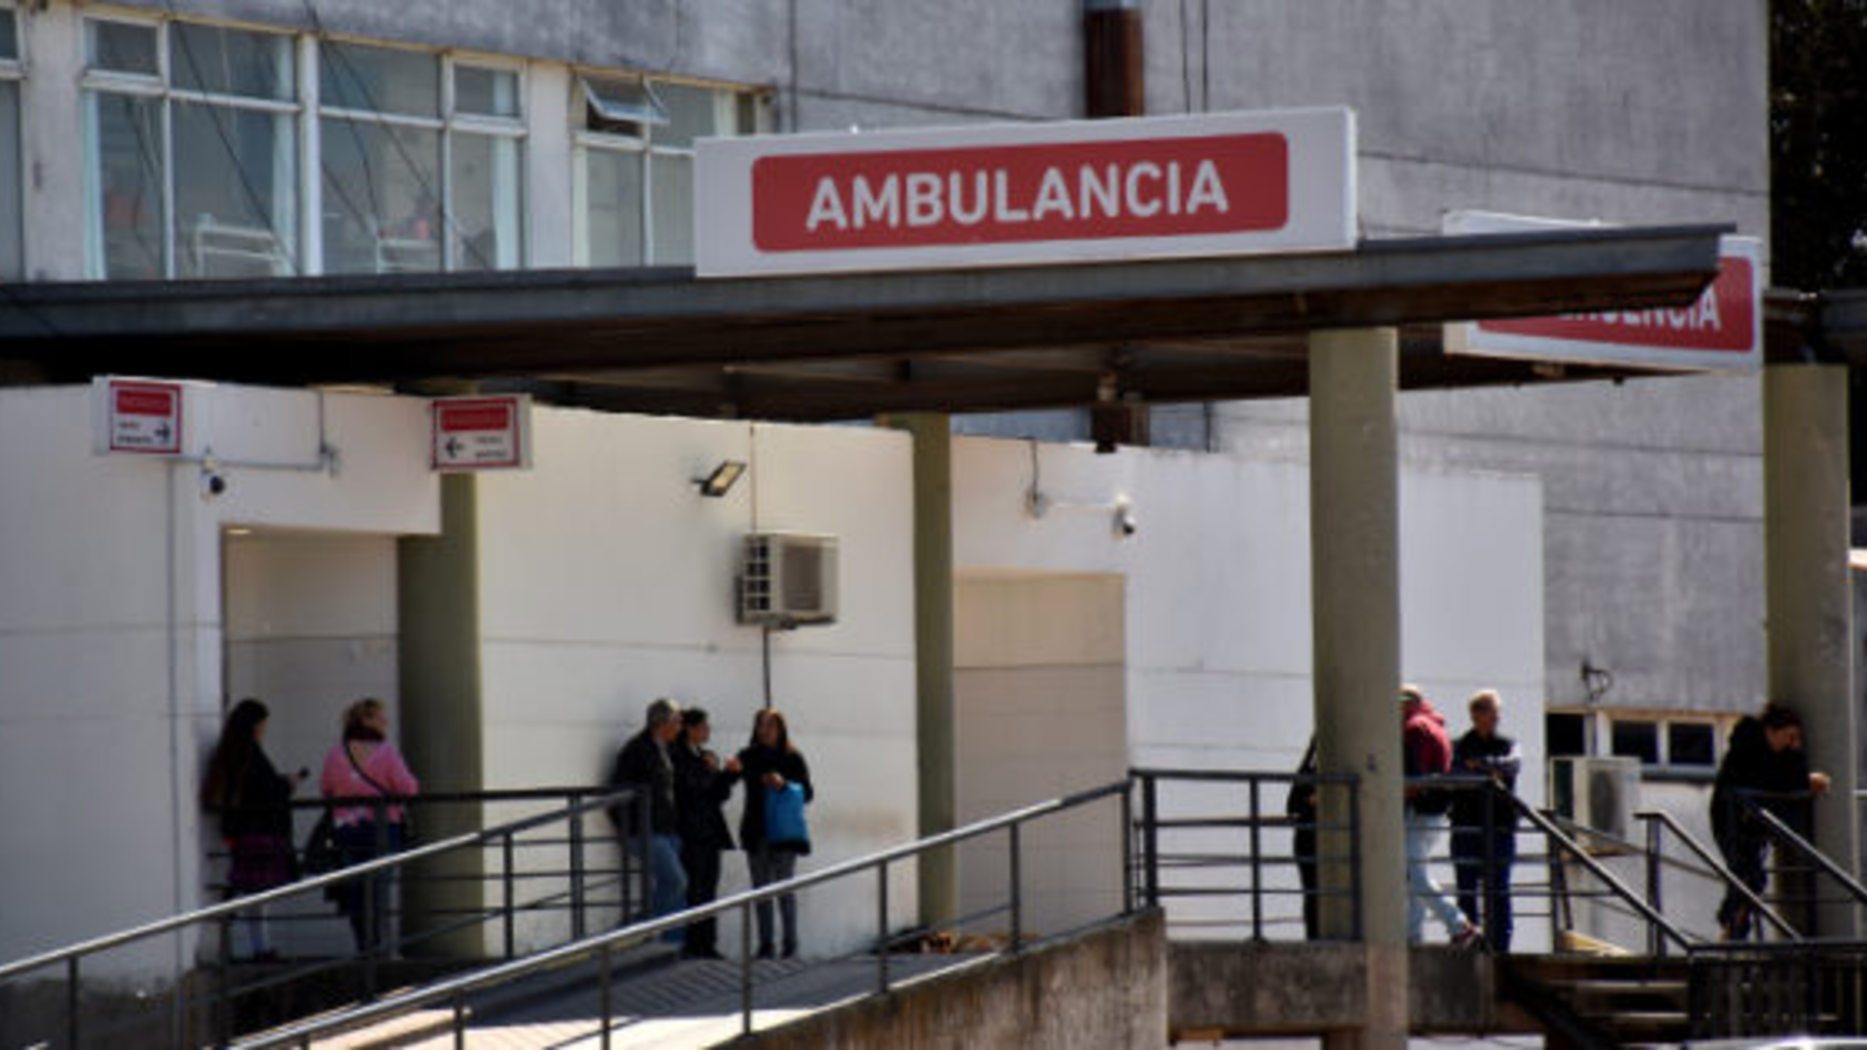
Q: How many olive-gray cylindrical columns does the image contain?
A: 4